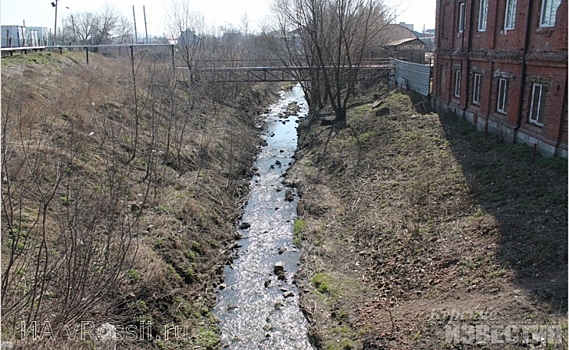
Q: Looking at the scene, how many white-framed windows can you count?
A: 8